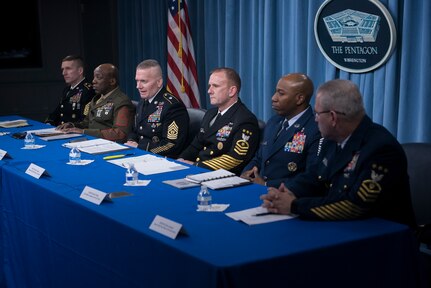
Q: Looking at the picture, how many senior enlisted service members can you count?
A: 6